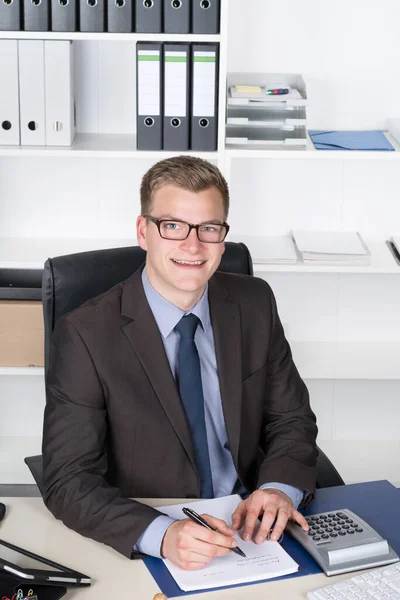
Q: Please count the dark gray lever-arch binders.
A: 11